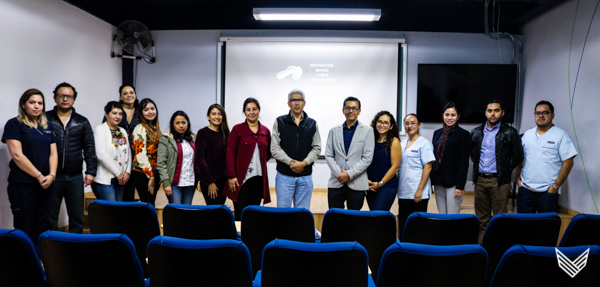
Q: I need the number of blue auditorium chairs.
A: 13